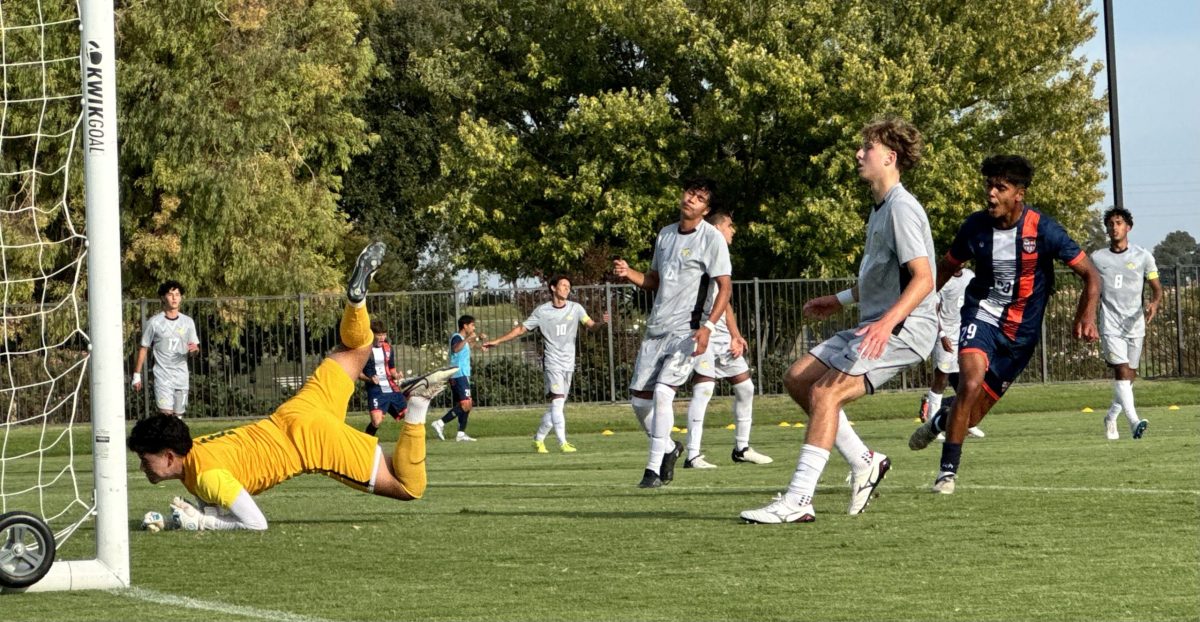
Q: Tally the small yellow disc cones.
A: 10